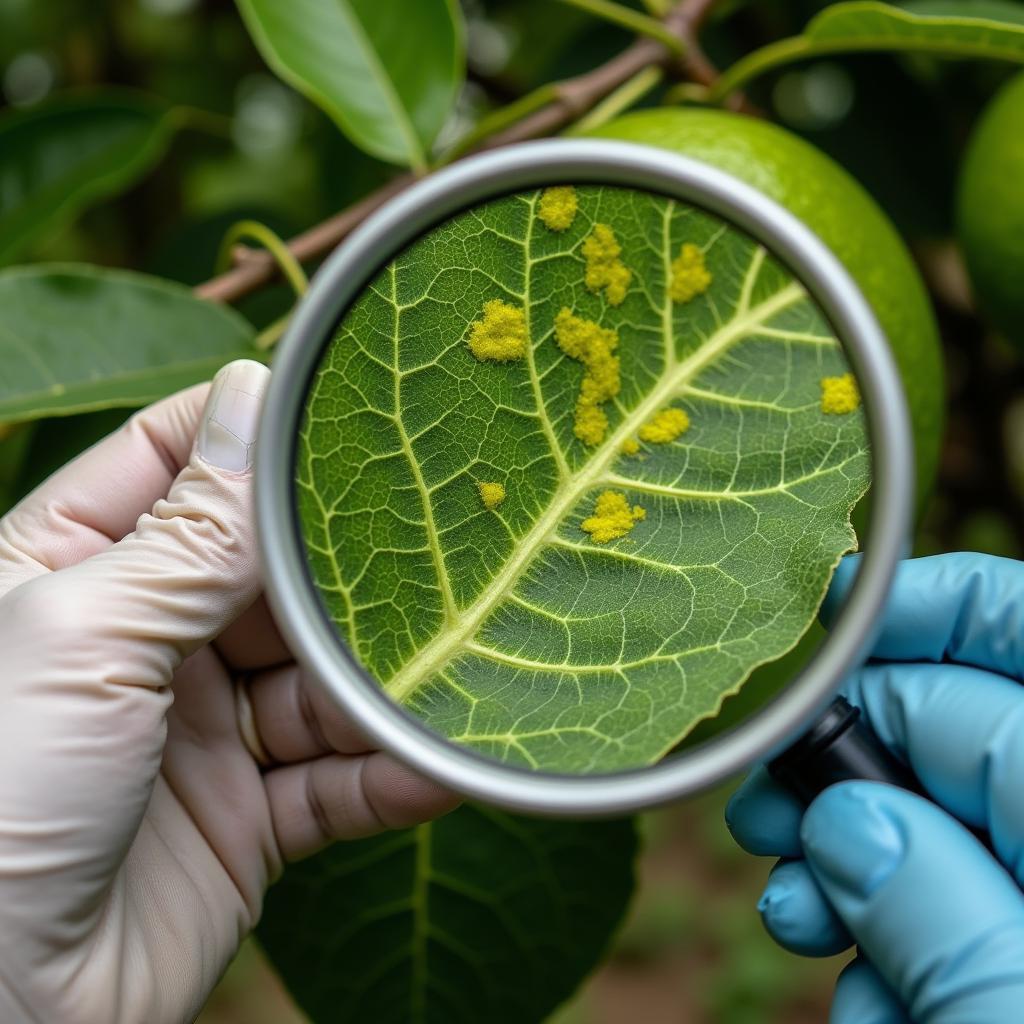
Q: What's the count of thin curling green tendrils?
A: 1